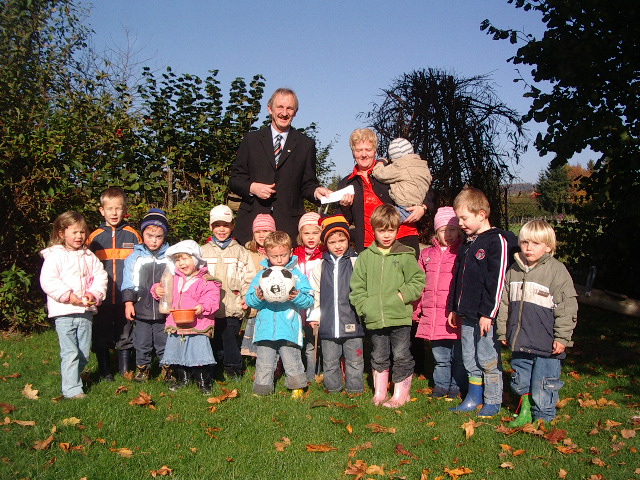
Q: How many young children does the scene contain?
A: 14